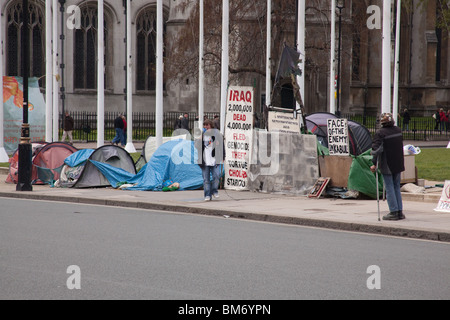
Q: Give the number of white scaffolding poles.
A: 13